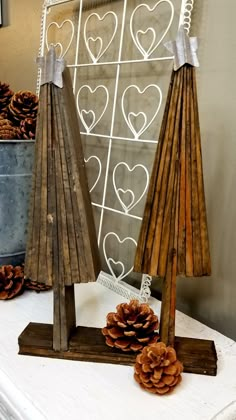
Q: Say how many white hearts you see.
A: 15